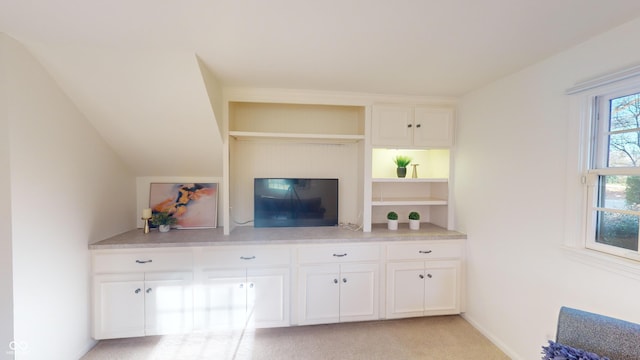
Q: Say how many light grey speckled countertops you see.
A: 1